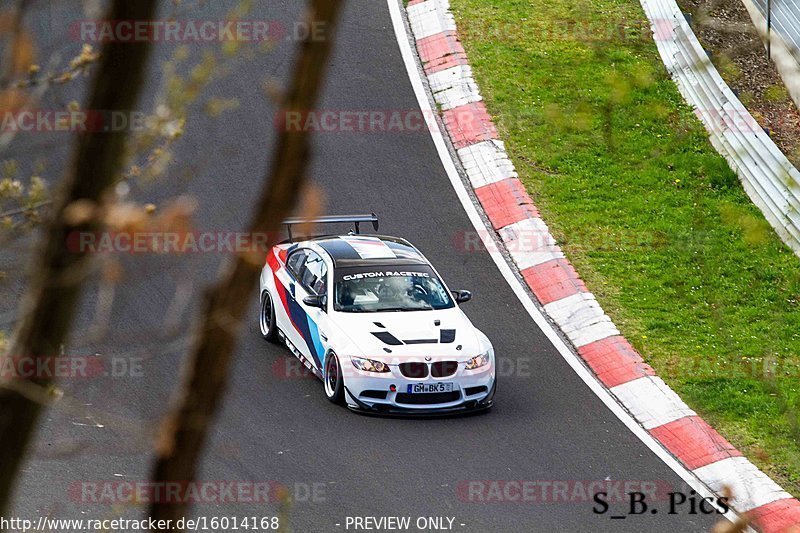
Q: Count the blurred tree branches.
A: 2